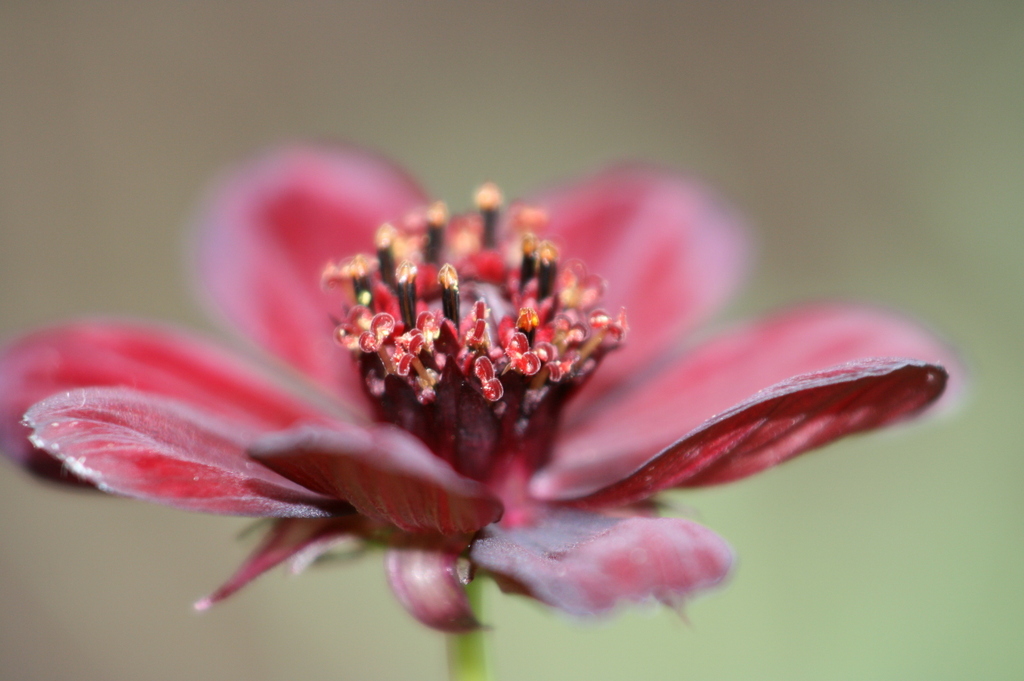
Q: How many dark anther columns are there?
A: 9